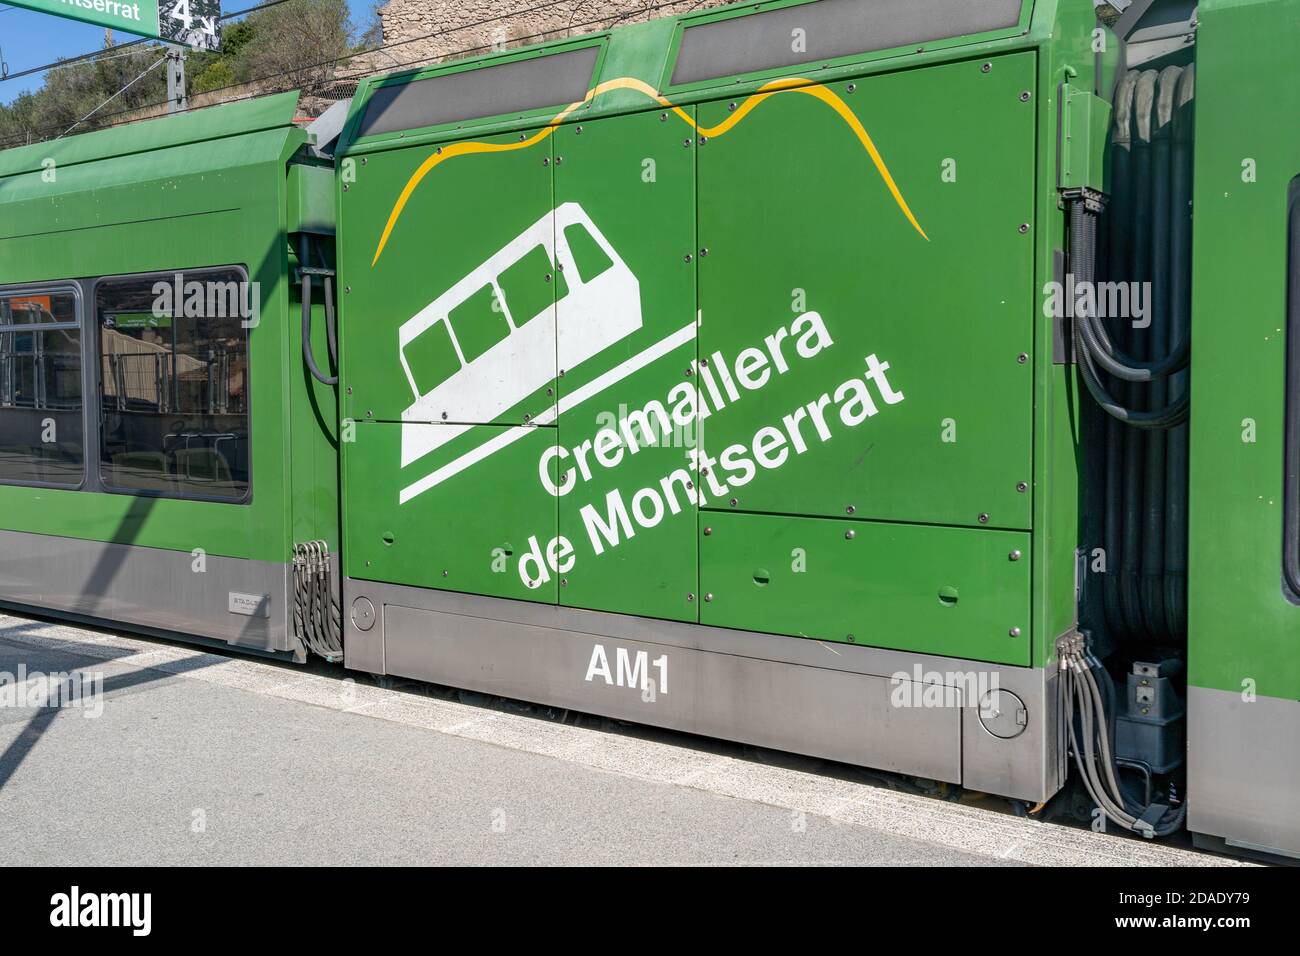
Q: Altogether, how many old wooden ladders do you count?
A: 0